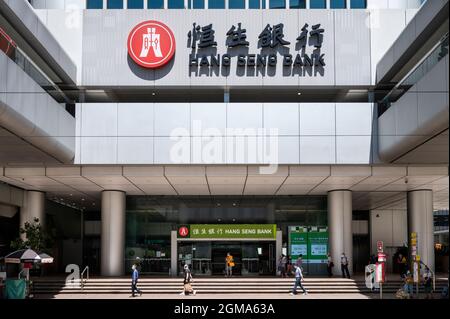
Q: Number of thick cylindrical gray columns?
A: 4